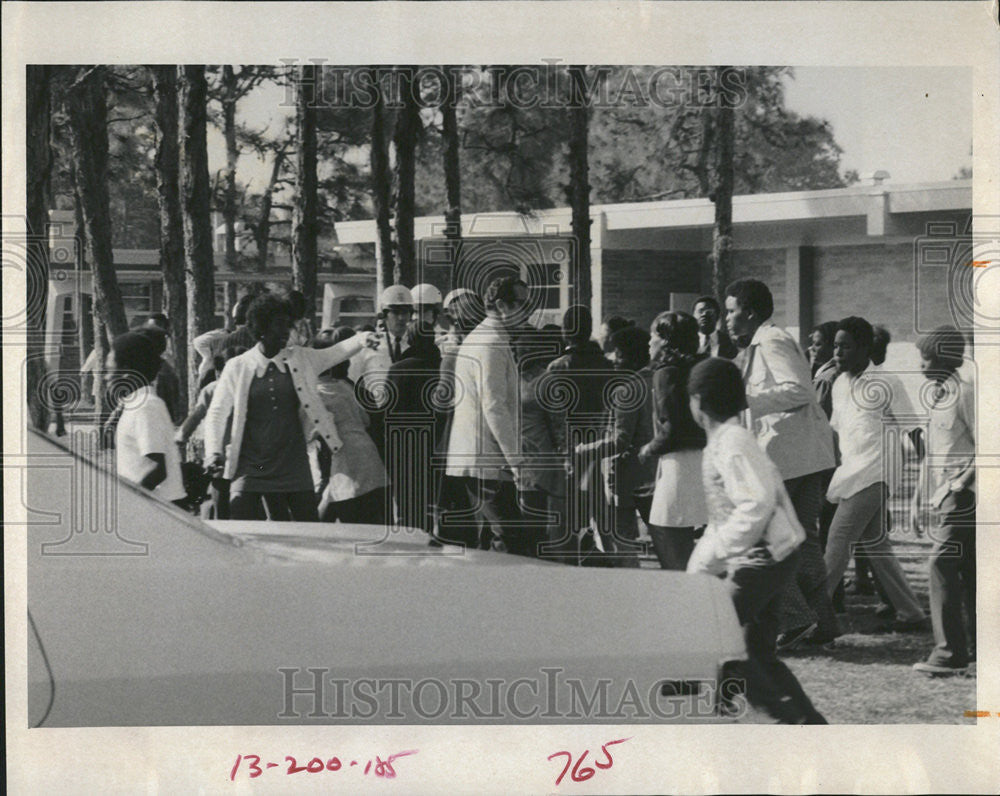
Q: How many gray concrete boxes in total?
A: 0